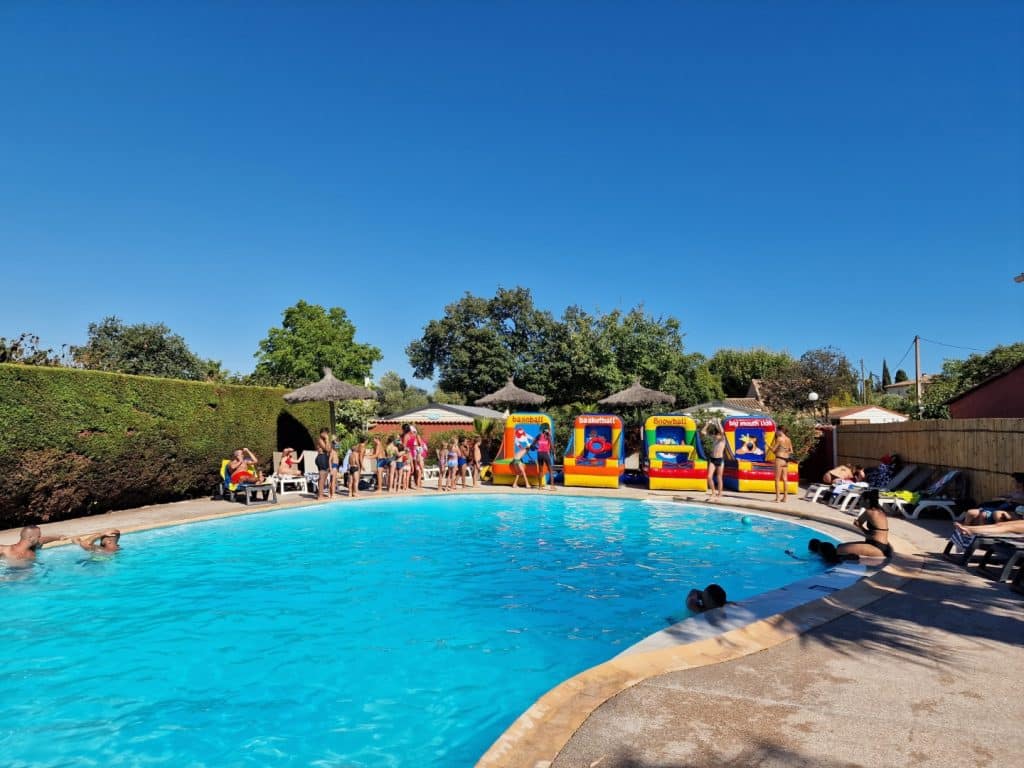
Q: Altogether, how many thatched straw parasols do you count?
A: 3